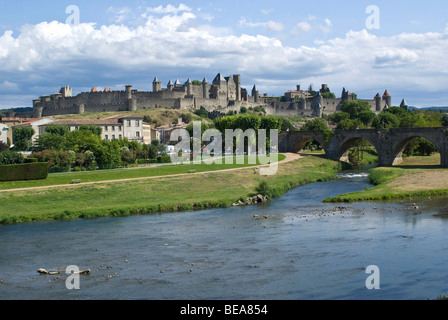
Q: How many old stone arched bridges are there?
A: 1